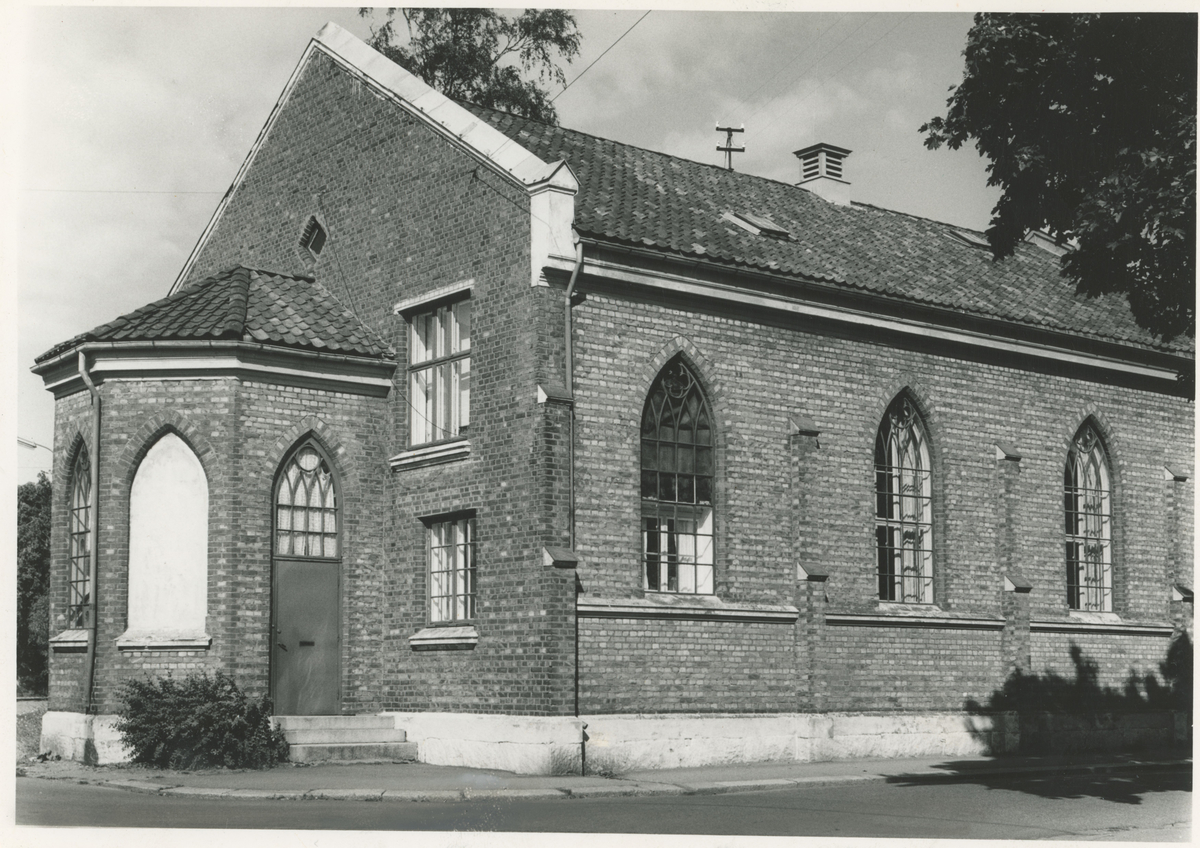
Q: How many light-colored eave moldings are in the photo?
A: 2